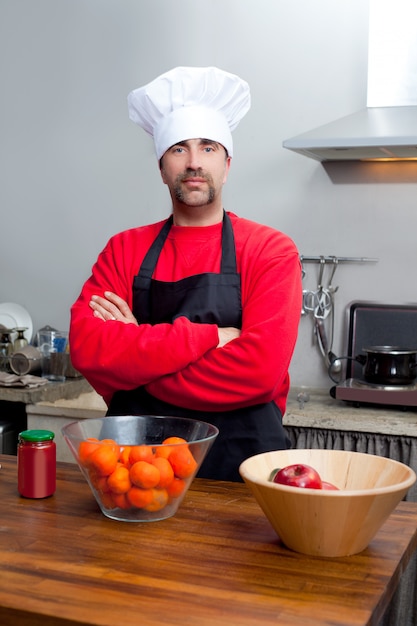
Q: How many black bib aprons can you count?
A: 1